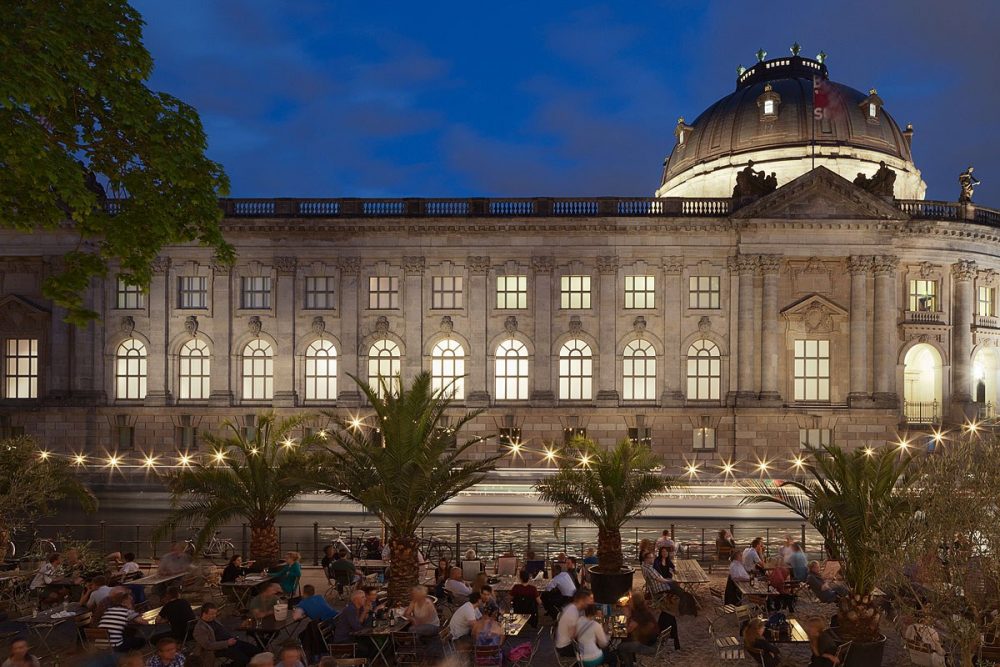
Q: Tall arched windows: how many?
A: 10